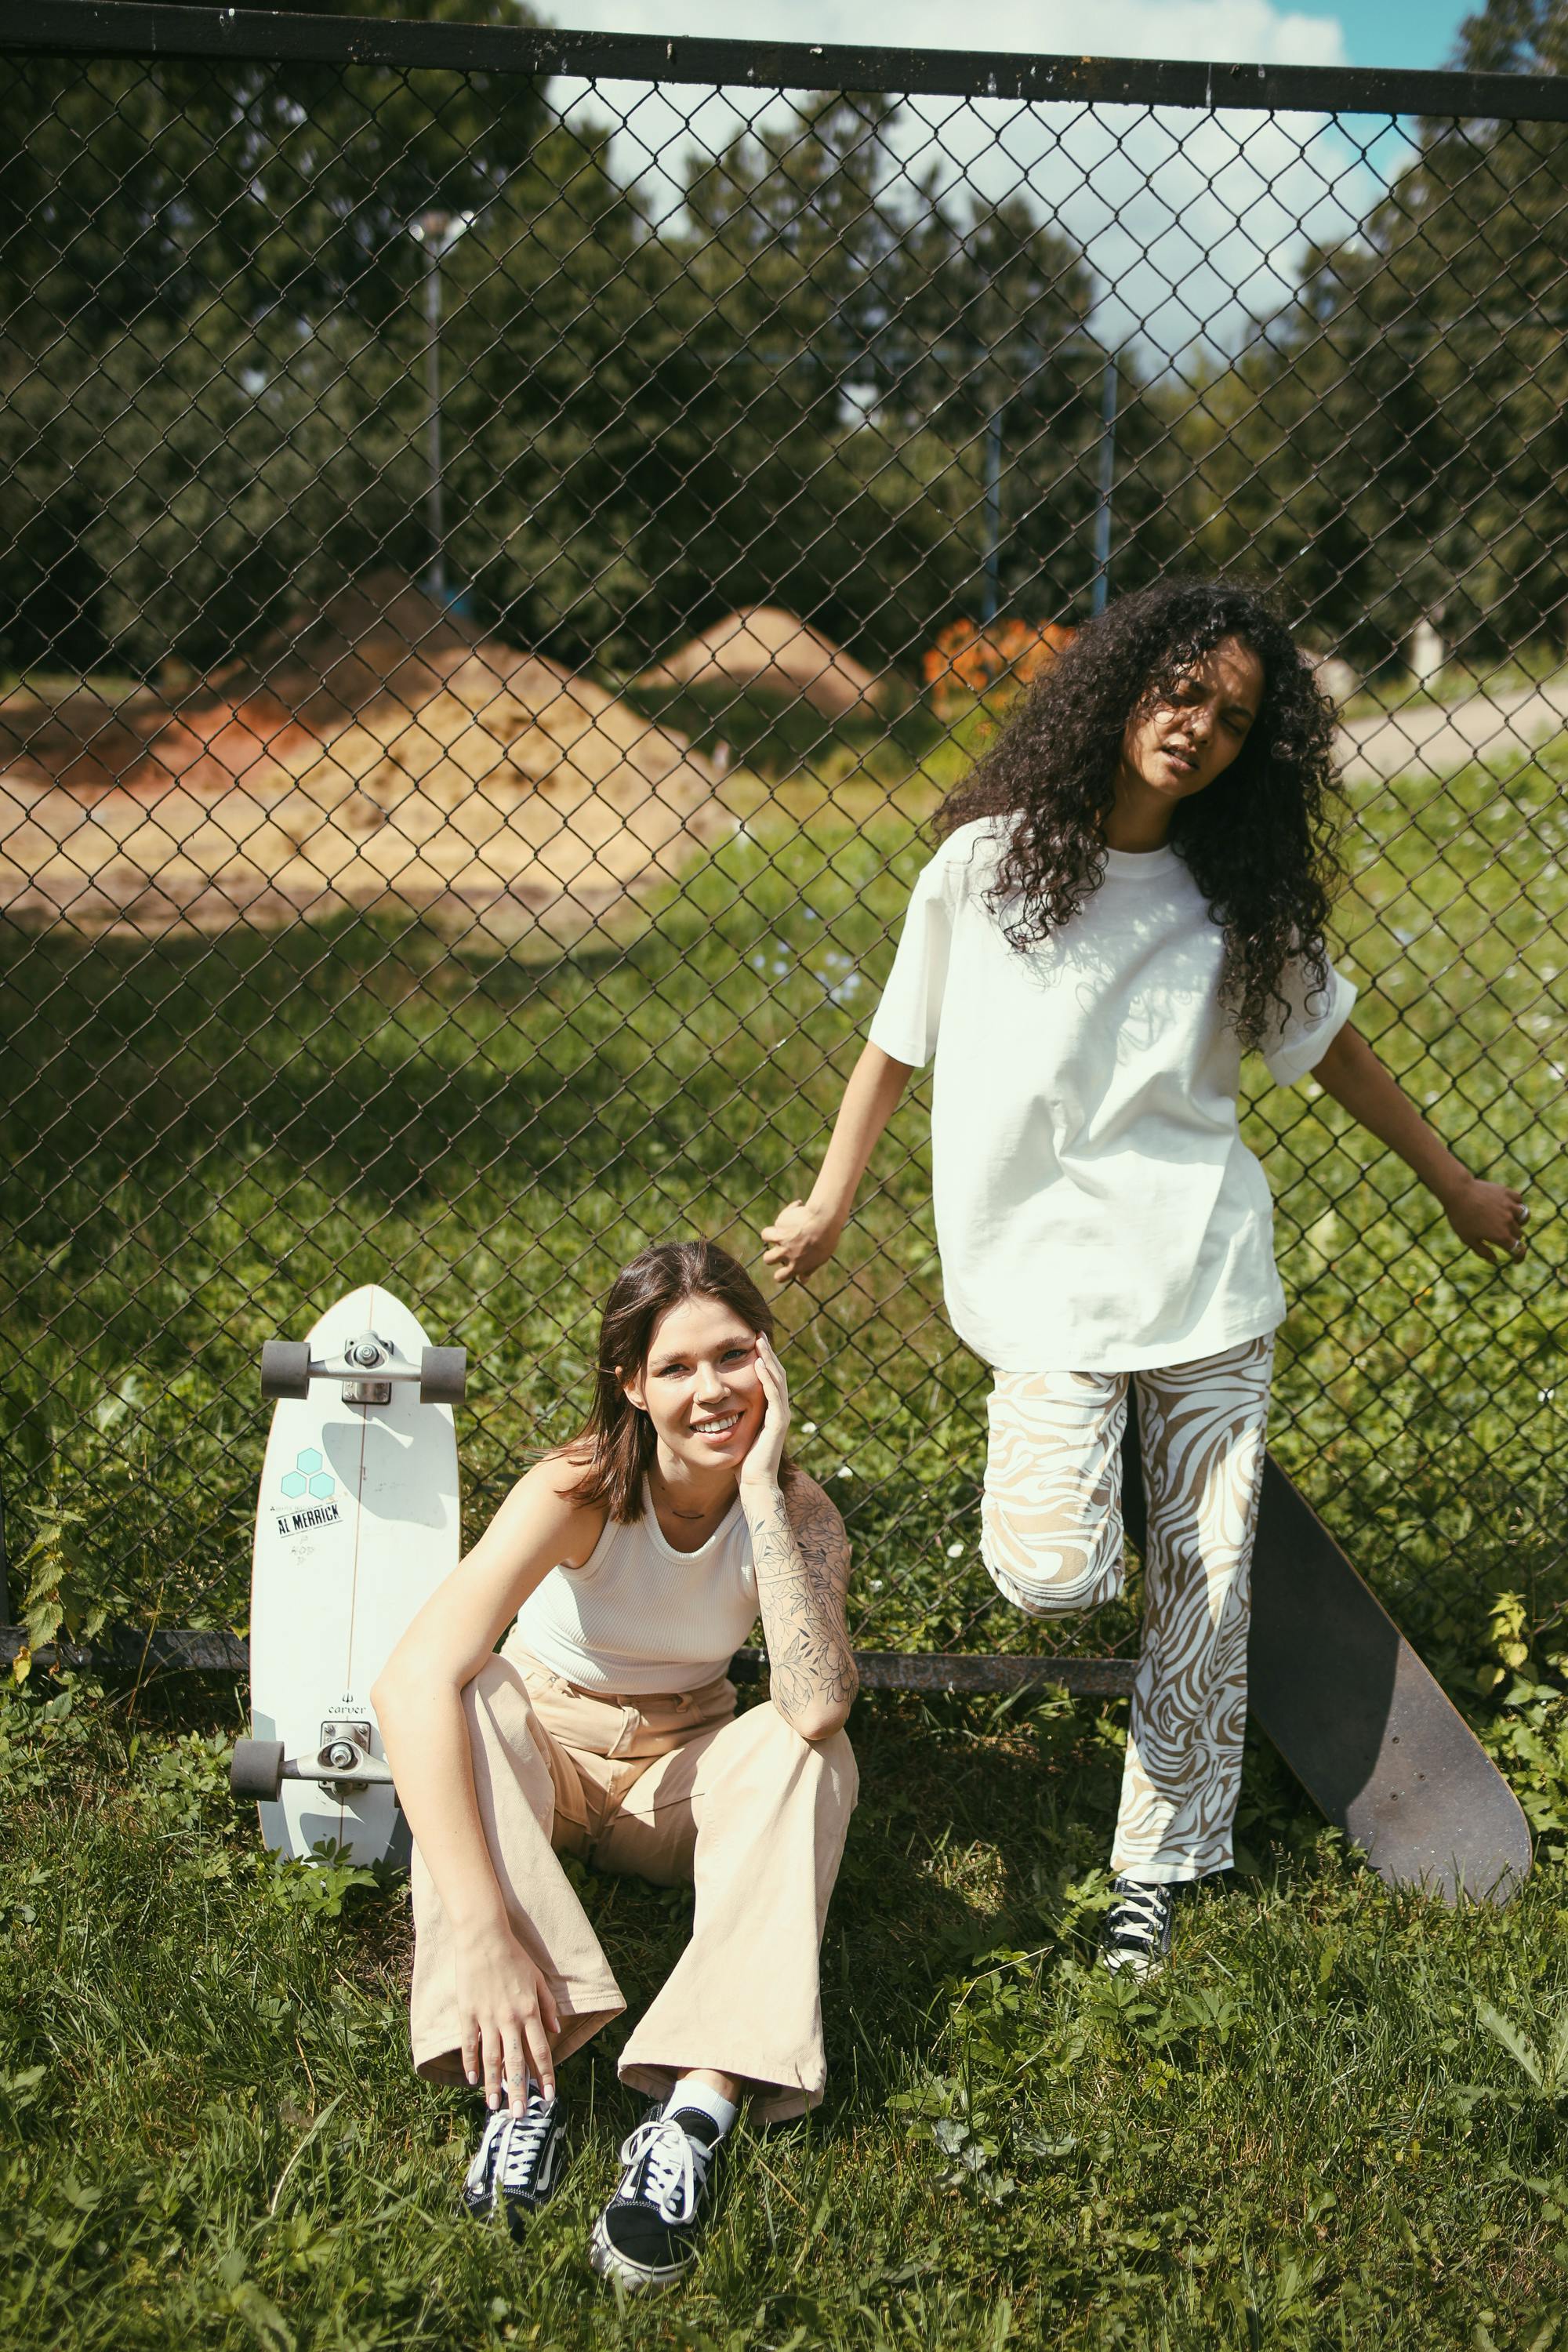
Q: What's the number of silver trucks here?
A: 2